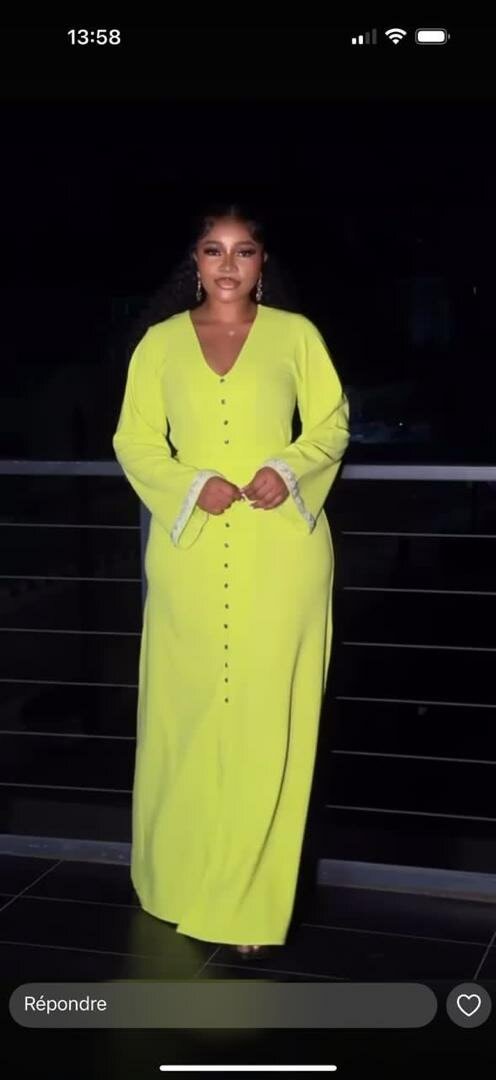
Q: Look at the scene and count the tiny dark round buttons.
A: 14